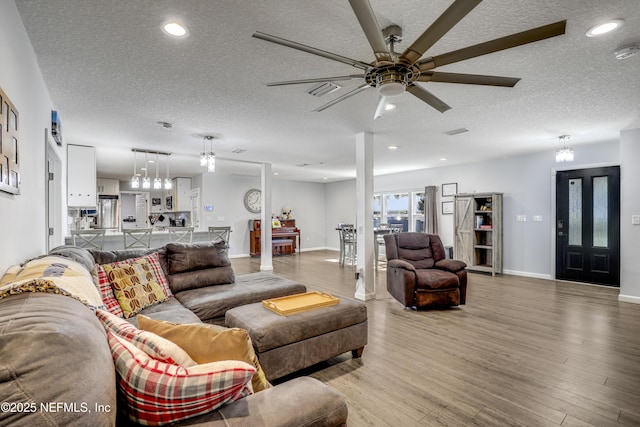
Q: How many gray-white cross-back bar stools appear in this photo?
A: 4